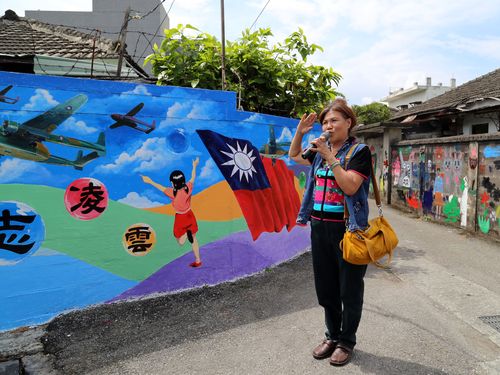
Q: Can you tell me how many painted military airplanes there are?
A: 4